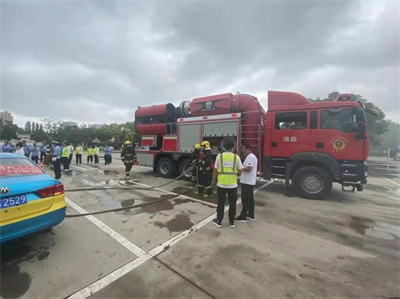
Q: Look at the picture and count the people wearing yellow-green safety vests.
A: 6